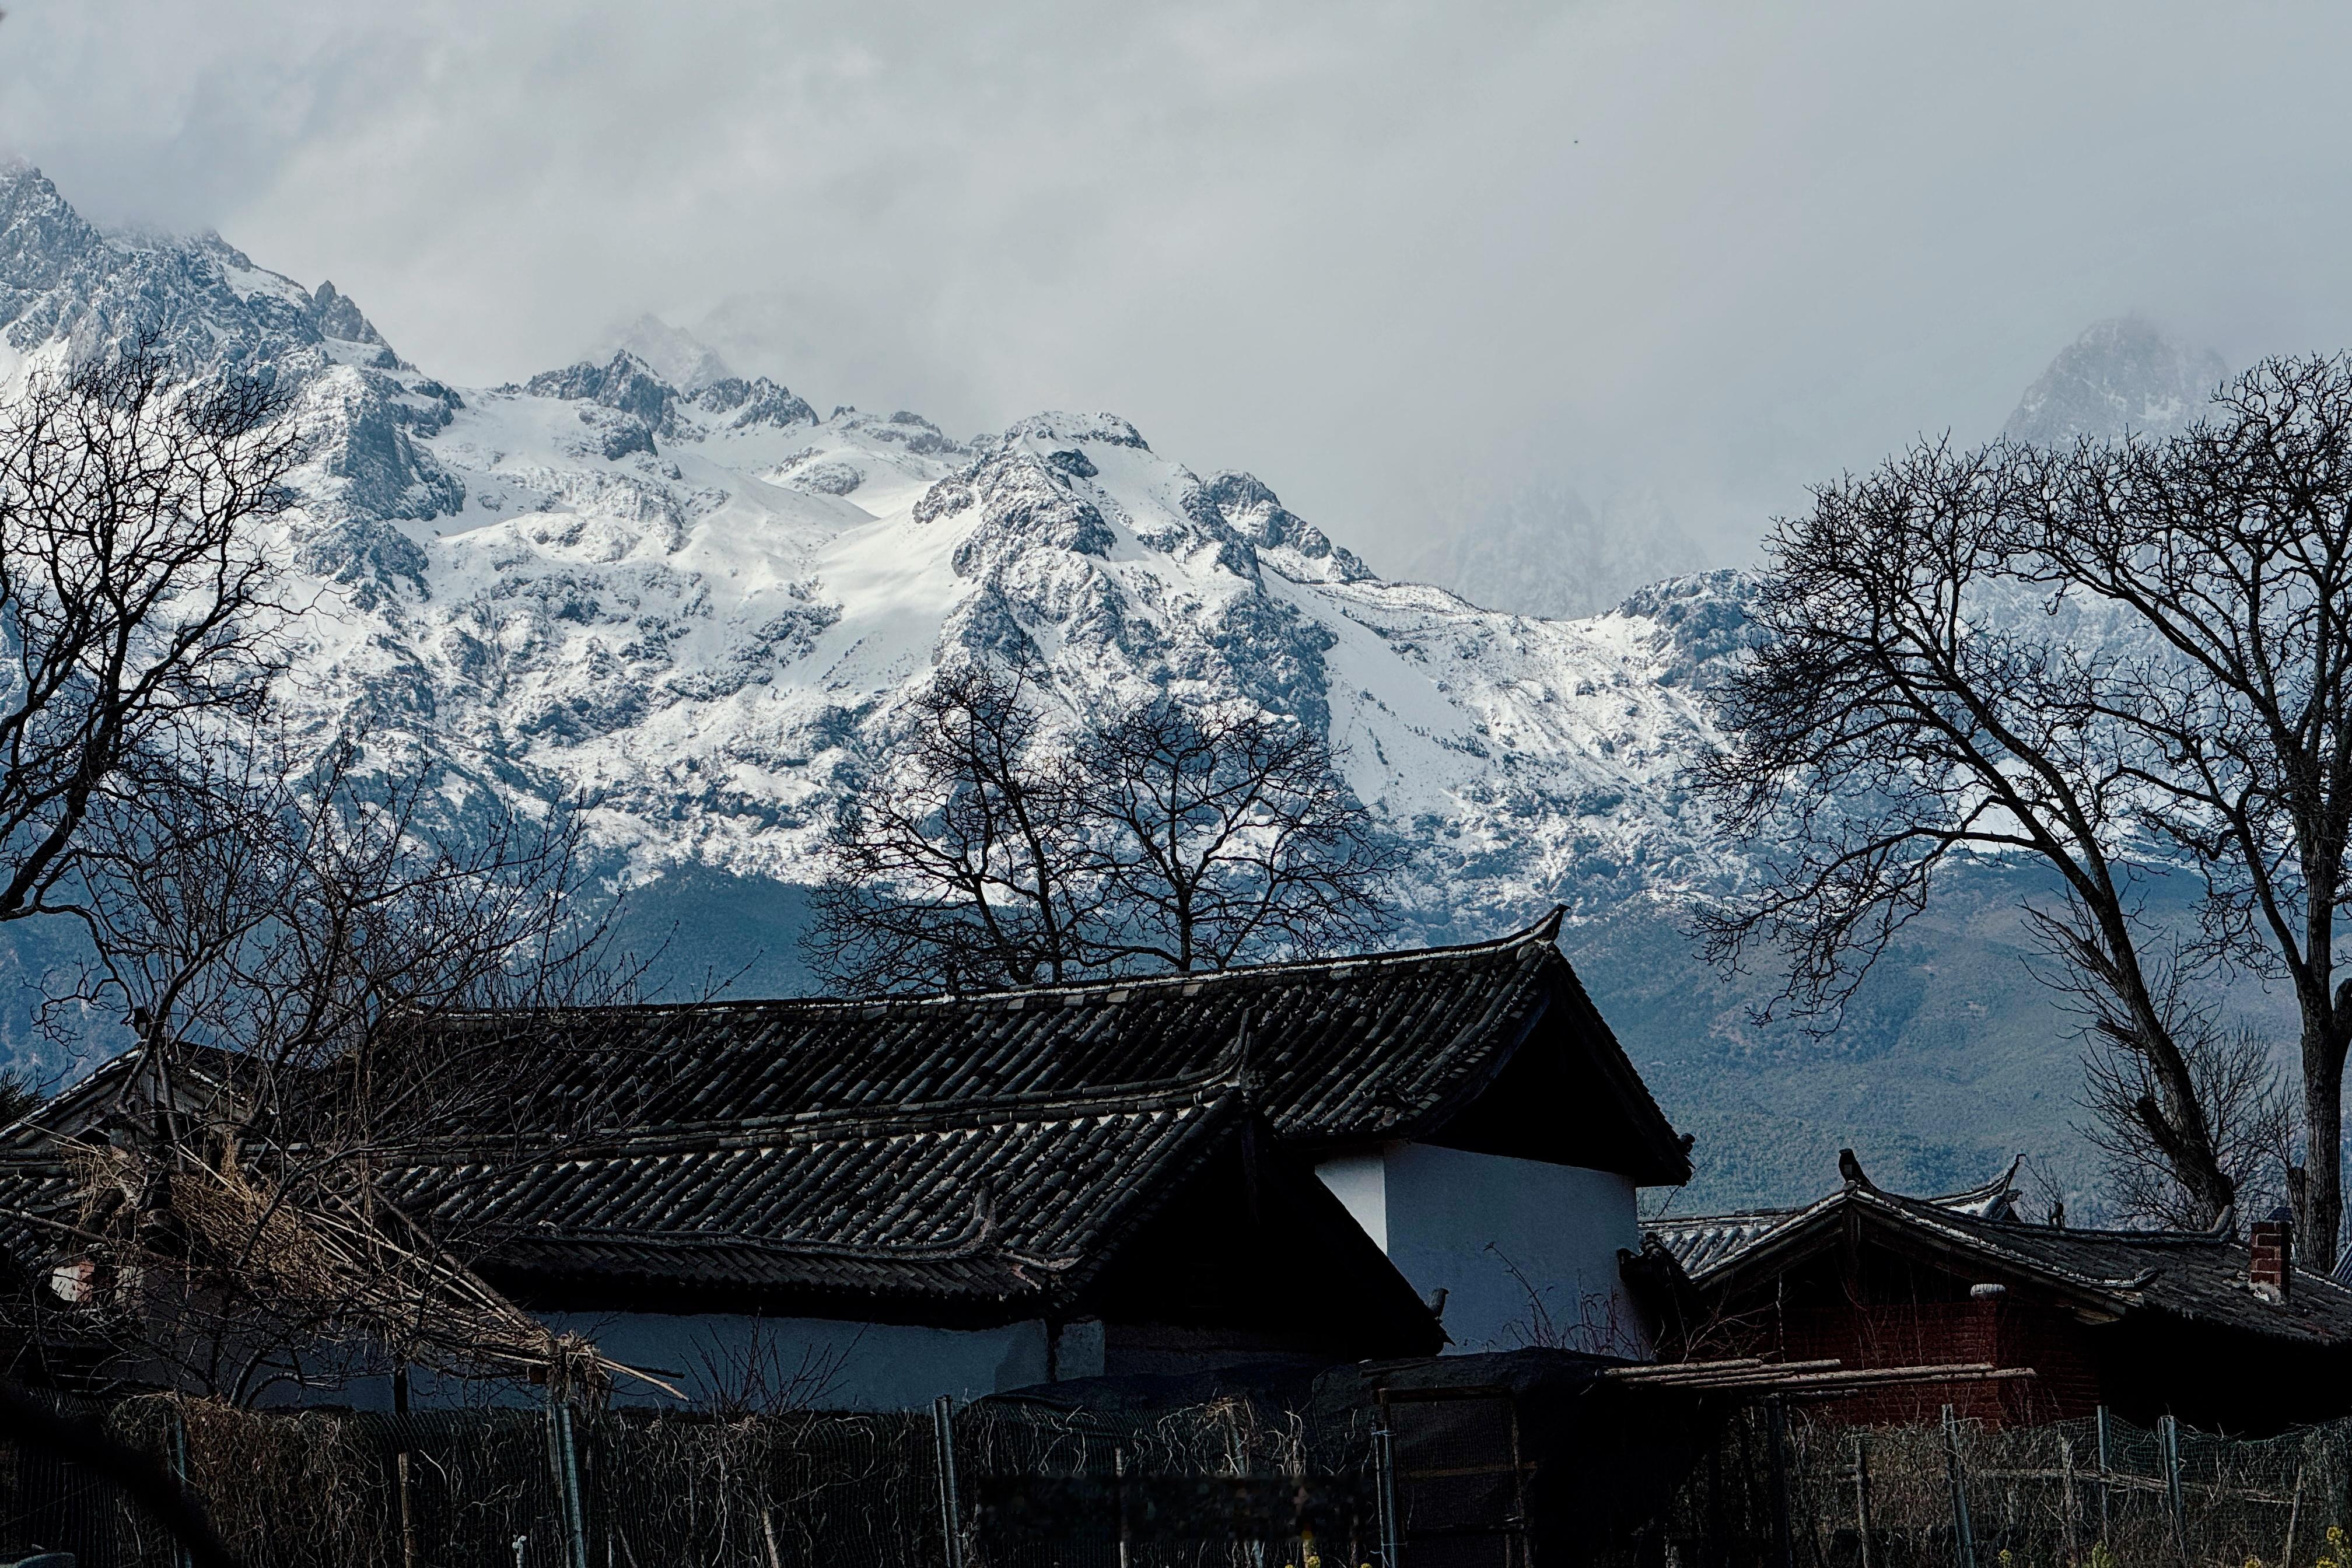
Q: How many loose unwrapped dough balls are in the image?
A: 0